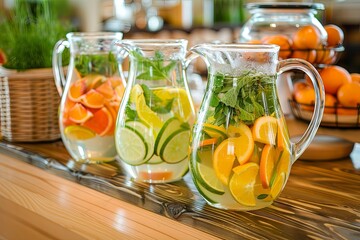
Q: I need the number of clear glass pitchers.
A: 3